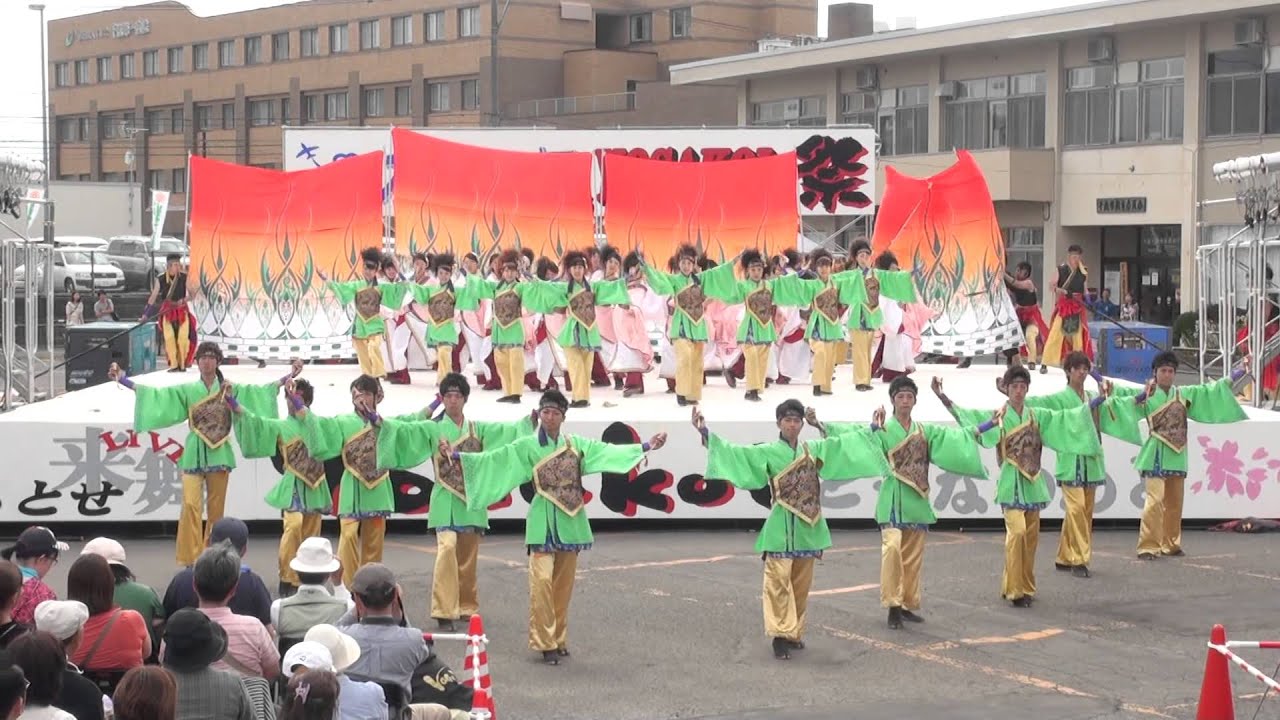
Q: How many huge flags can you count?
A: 4